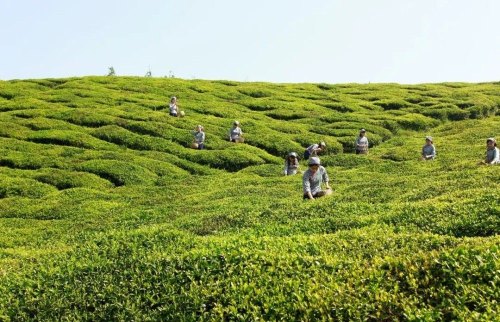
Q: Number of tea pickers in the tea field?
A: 9